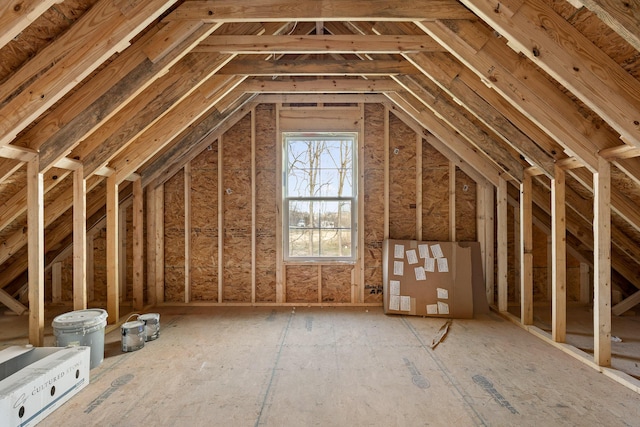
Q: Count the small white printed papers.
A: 14